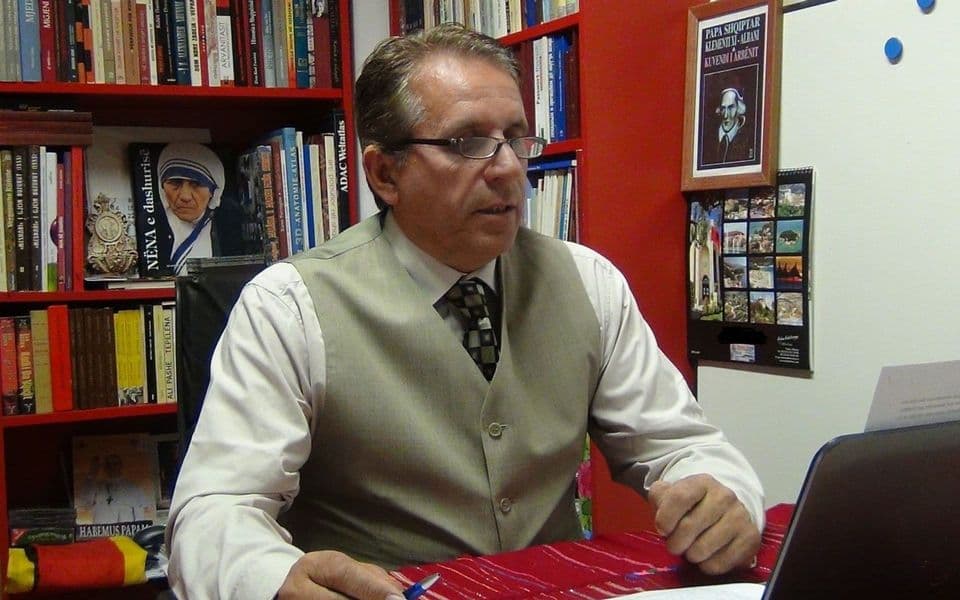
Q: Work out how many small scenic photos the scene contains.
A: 12